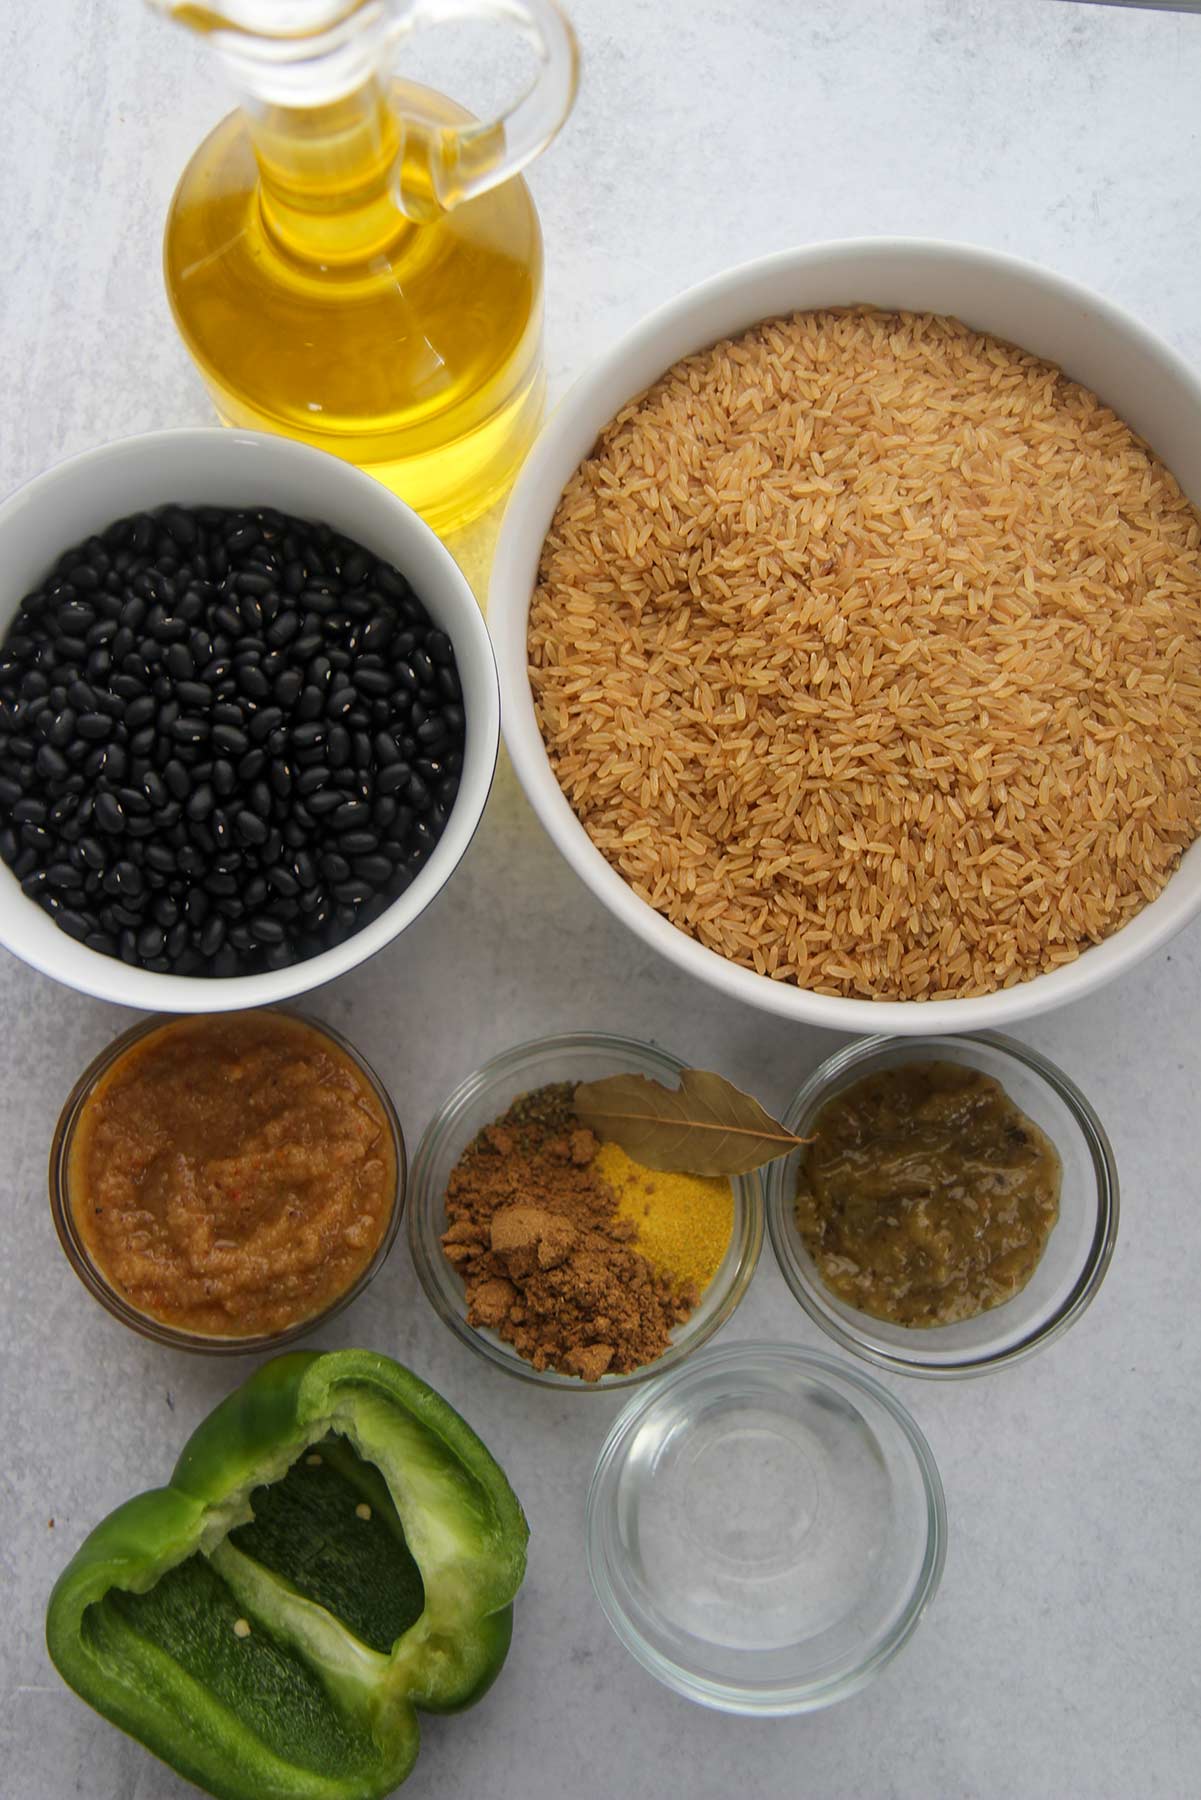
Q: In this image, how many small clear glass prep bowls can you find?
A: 4